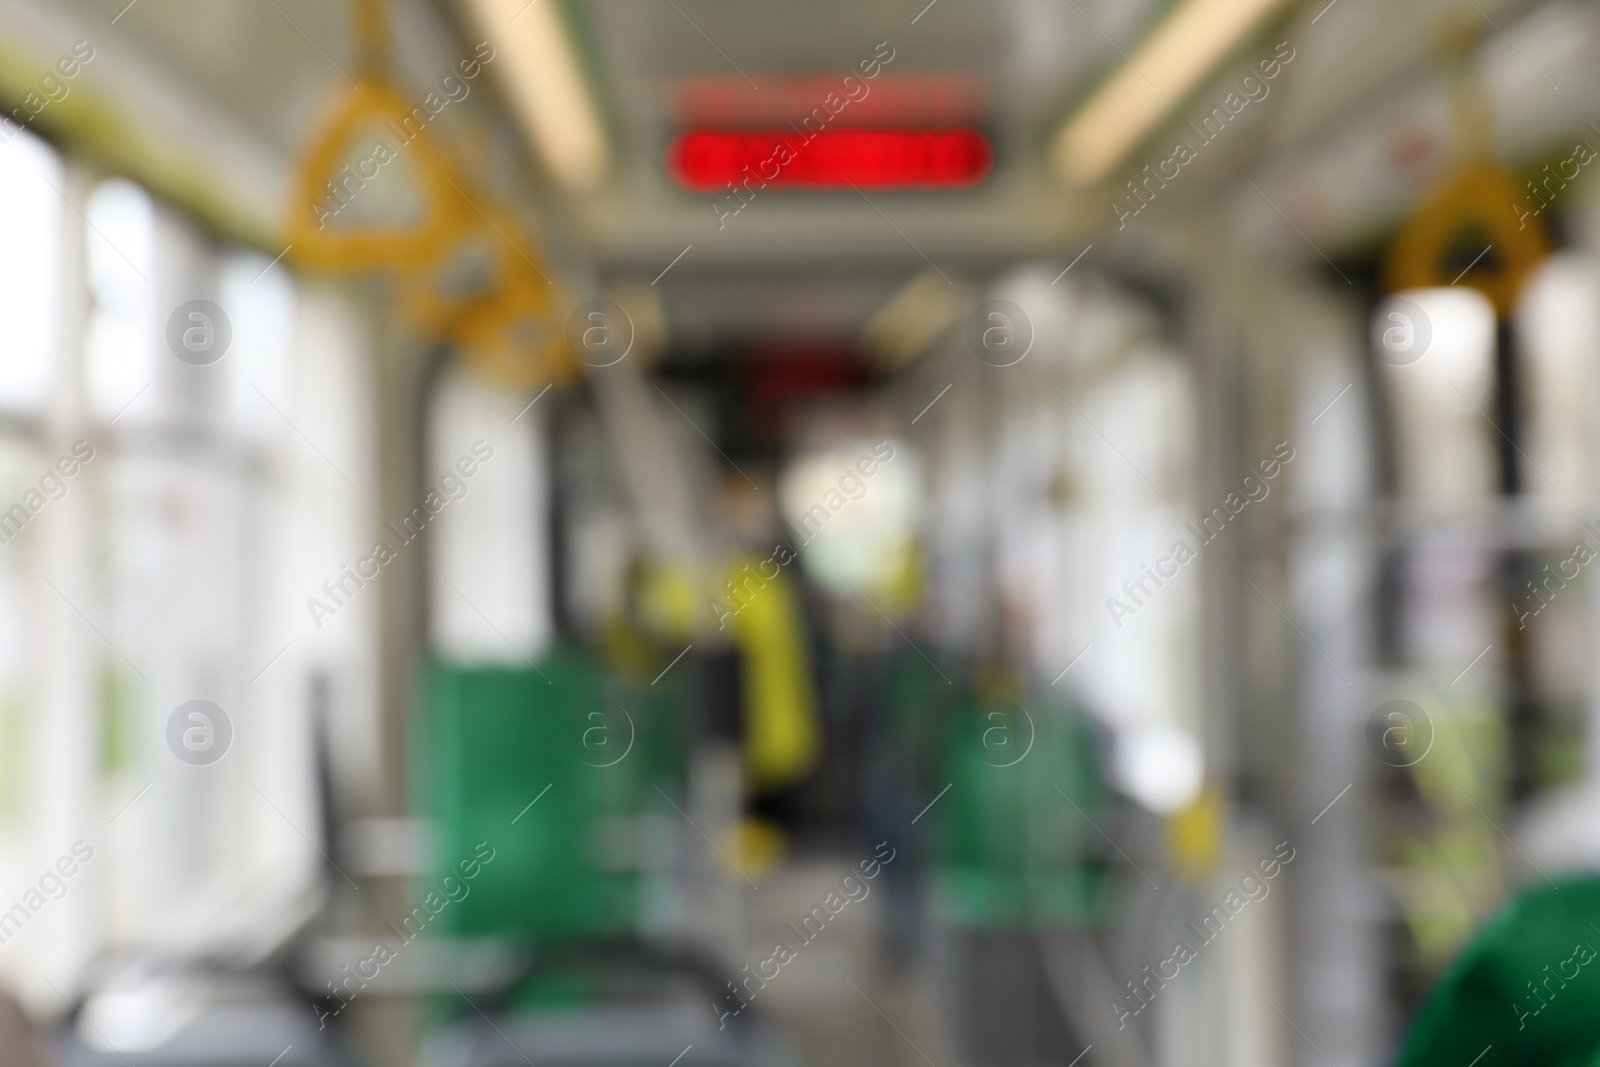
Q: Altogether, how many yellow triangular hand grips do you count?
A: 4